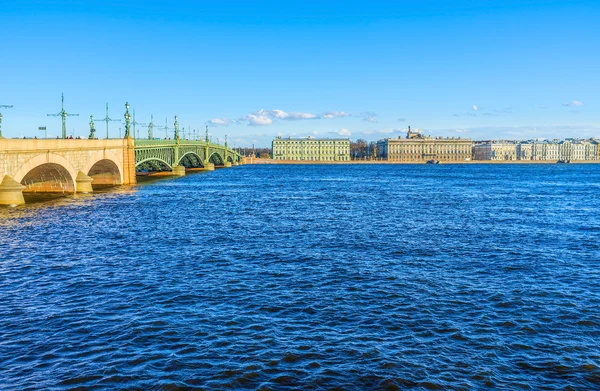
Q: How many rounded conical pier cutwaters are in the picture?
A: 2